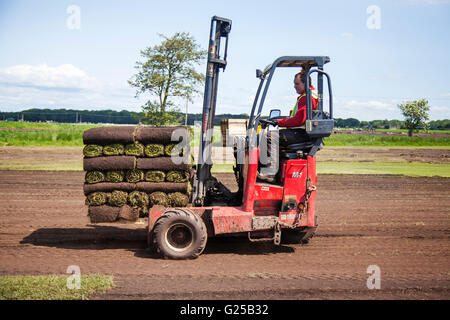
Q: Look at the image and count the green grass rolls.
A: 15